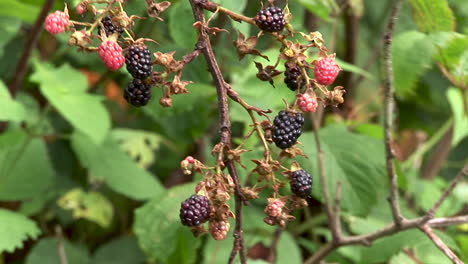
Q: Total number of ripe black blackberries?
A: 8